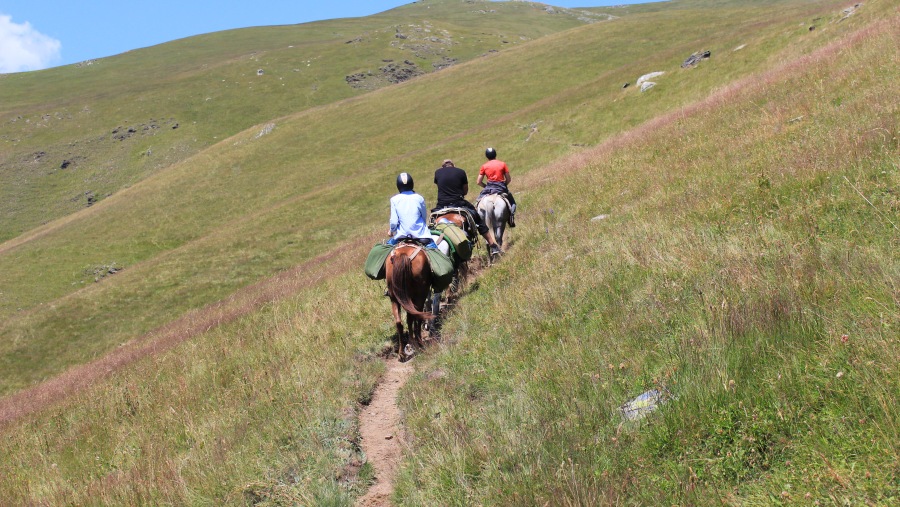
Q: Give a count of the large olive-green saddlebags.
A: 3